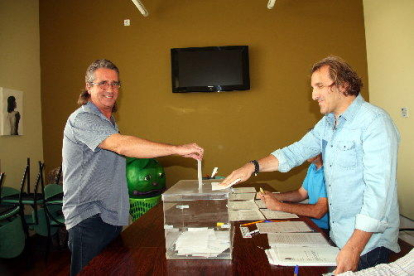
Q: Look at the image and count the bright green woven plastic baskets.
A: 1